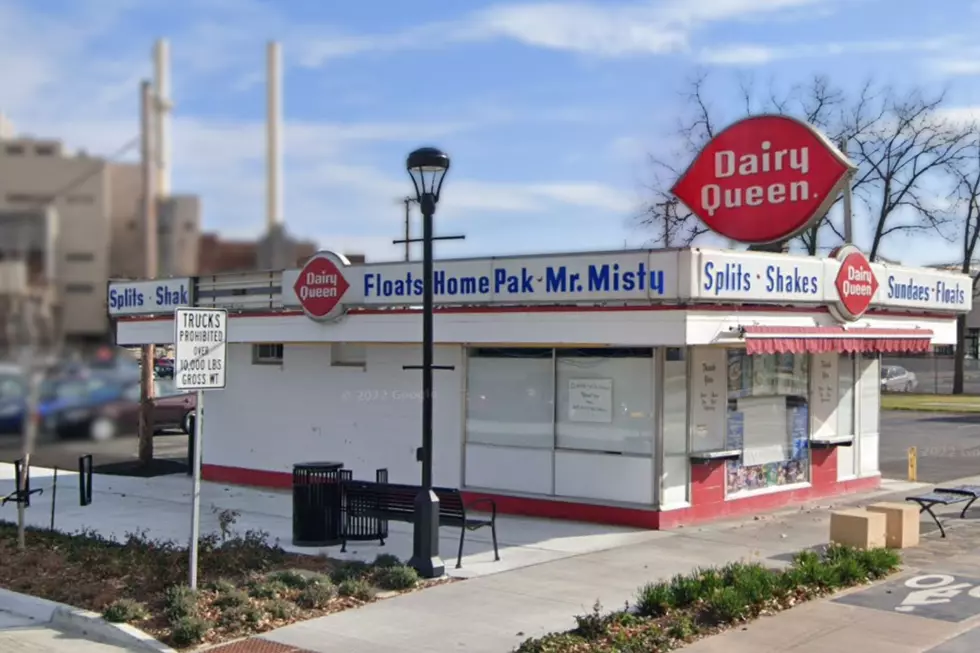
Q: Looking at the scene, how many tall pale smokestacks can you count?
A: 2